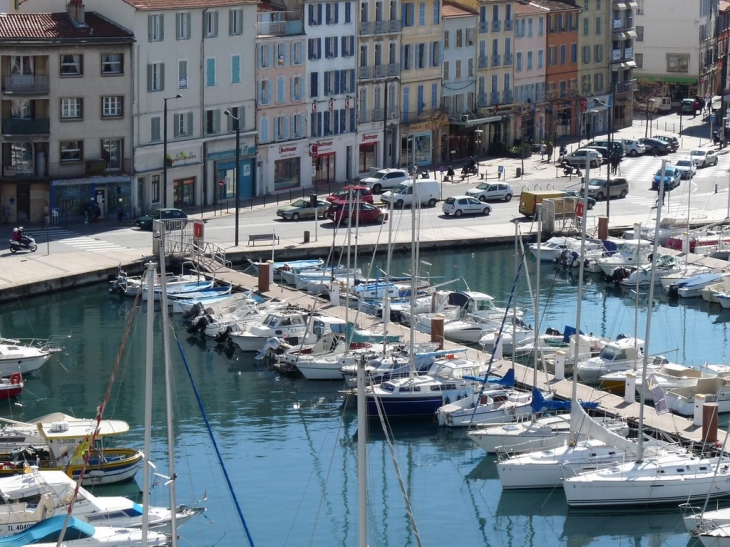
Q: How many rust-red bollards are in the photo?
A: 4